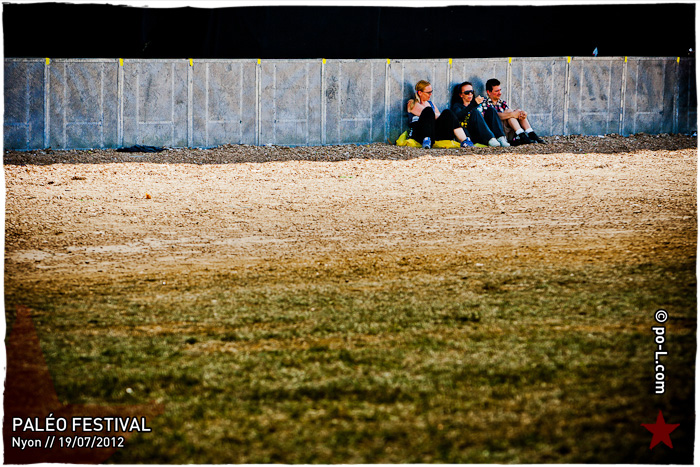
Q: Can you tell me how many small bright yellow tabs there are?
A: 11